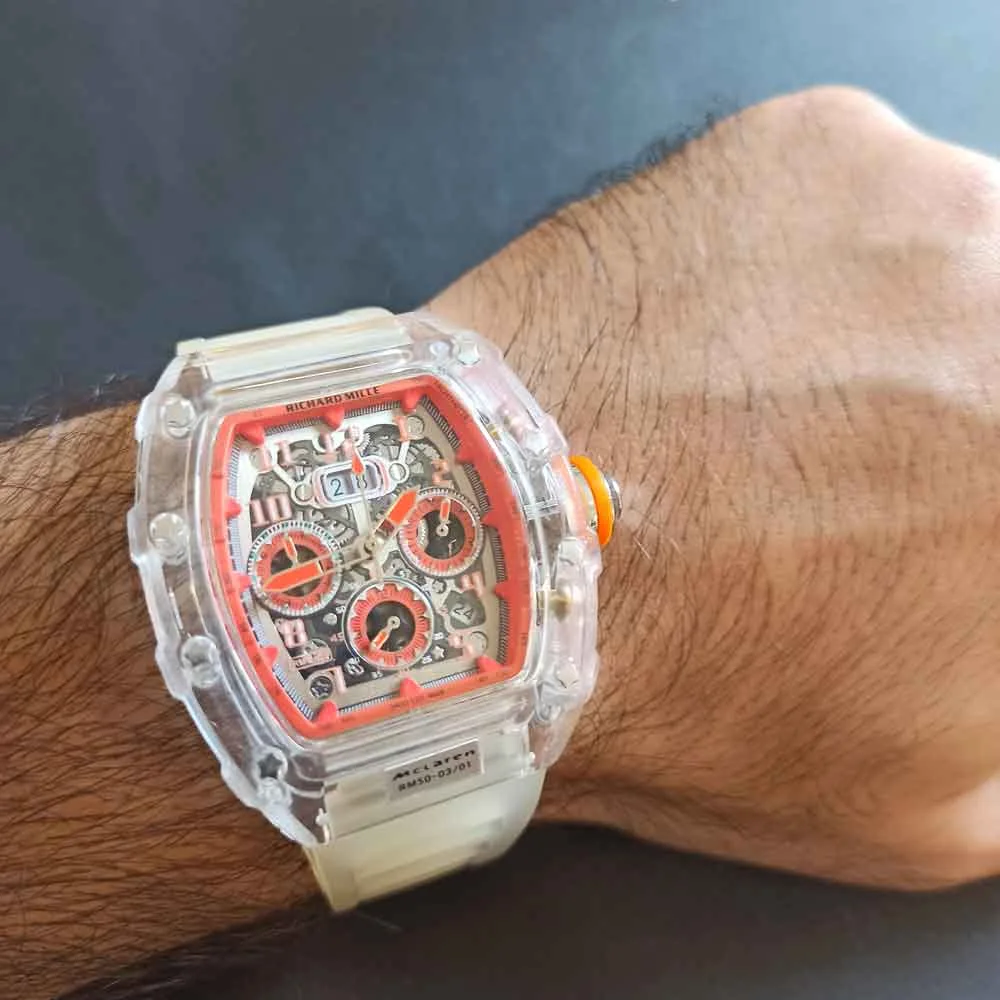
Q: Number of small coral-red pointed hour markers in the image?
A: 12